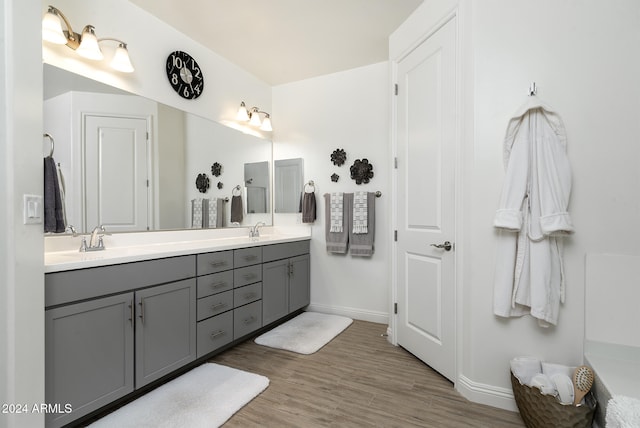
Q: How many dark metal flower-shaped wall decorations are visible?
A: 3